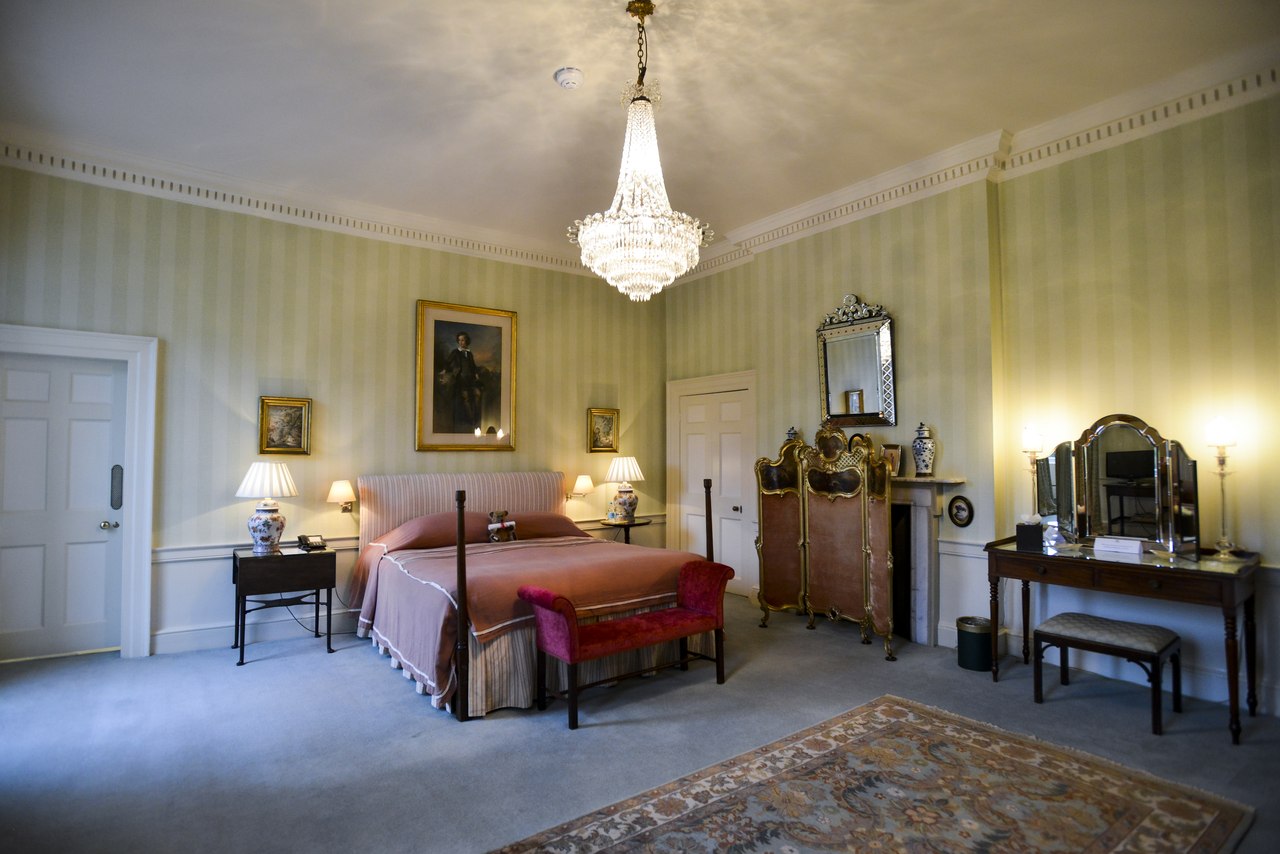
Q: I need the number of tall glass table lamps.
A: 2